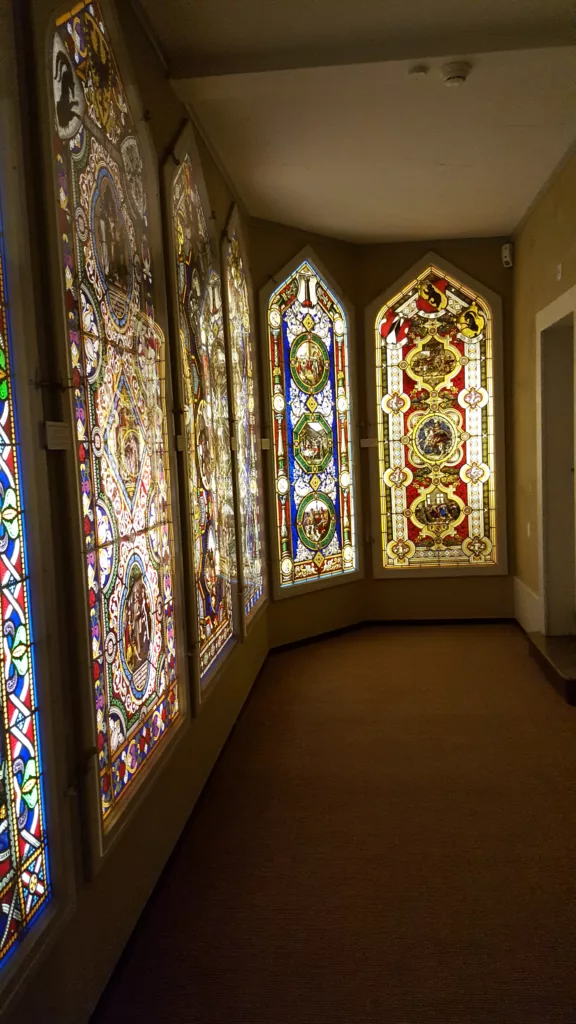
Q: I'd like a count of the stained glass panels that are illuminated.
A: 6